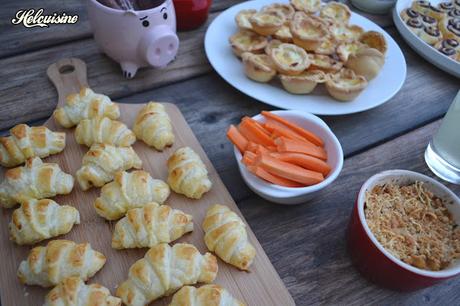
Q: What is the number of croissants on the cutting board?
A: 15